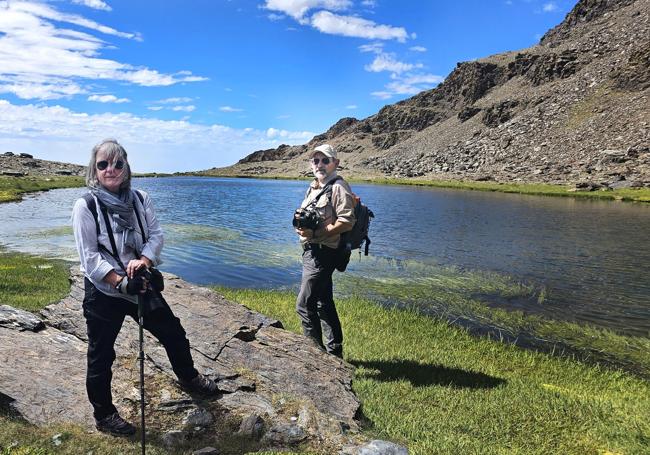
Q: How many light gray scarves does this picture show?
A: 1